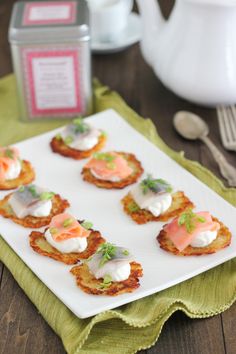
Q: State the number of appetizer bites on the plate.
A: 8